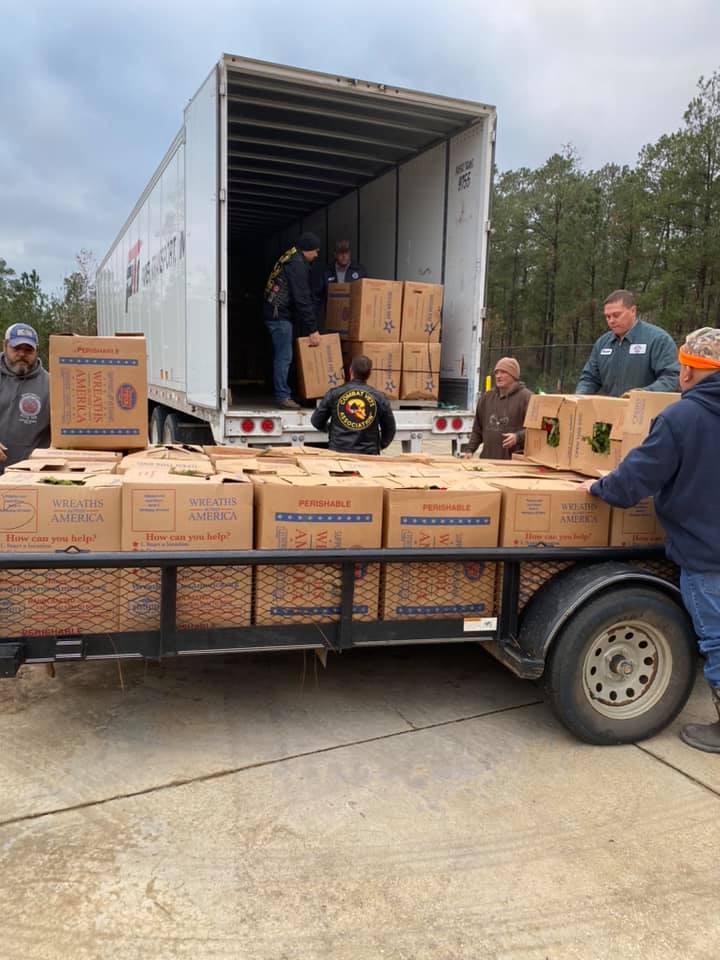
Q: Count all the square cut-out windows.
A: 2